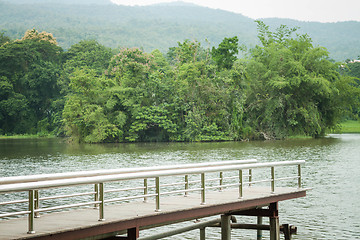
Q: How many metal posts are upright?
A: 13